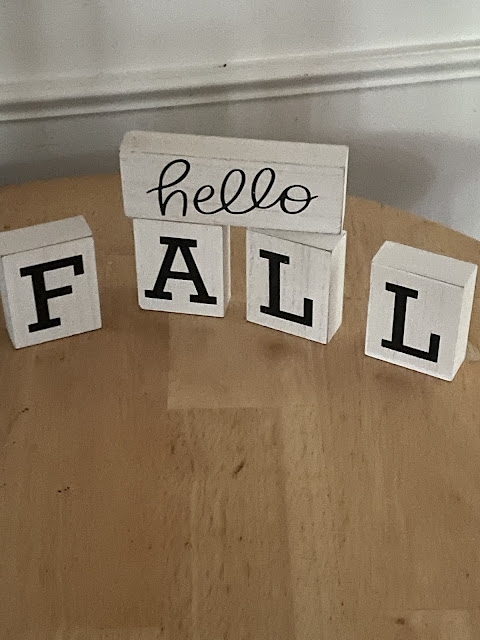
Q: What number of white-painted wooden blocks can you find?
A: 5